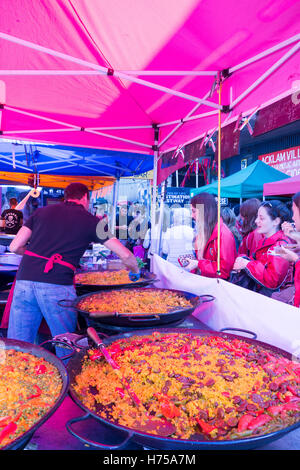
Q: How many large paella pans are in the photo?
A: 4